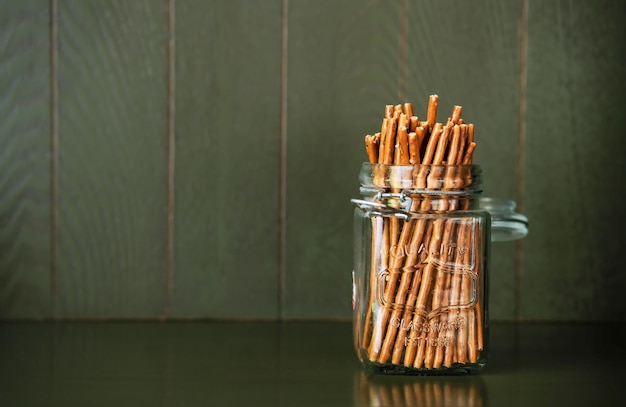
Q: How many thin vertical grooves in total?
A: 5